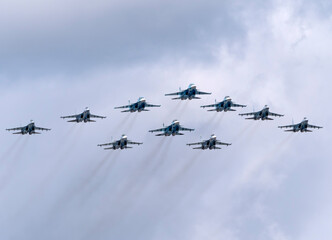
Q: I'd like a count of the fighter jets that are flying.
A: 10